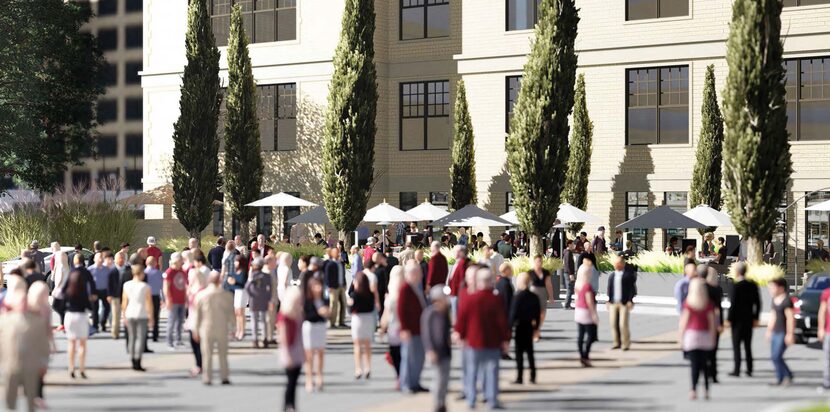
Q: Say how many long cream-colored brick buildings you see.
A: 1